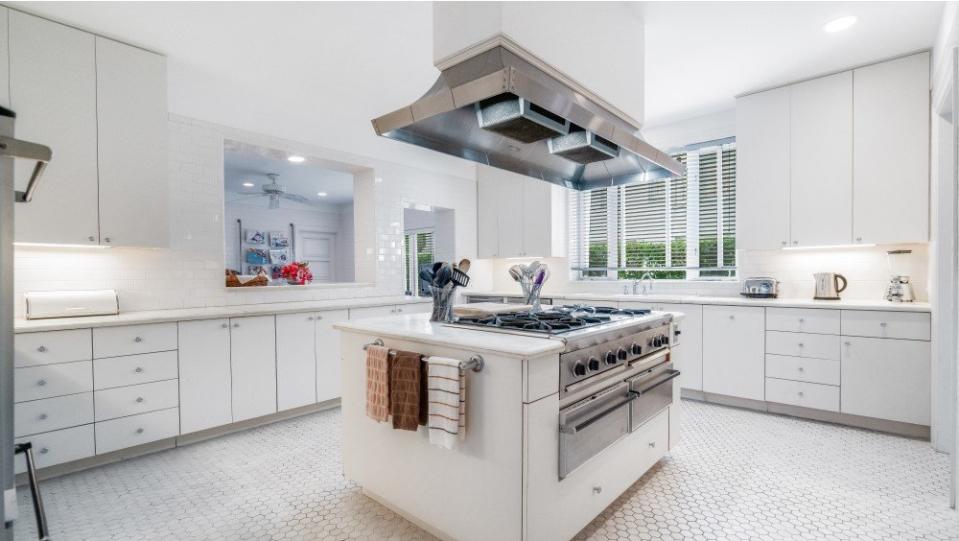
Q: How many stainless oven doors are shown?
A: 2